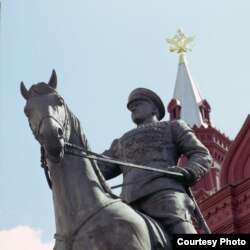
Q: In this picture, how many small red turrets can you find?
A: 2